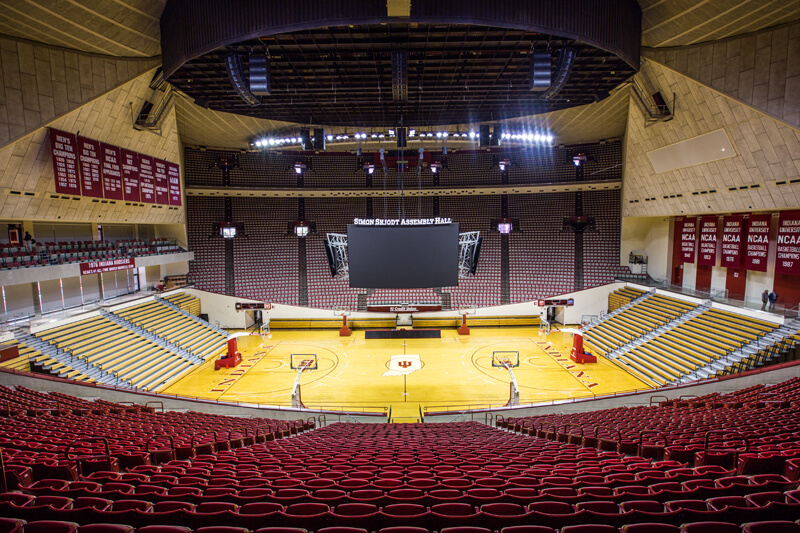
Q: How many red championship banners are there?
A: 12